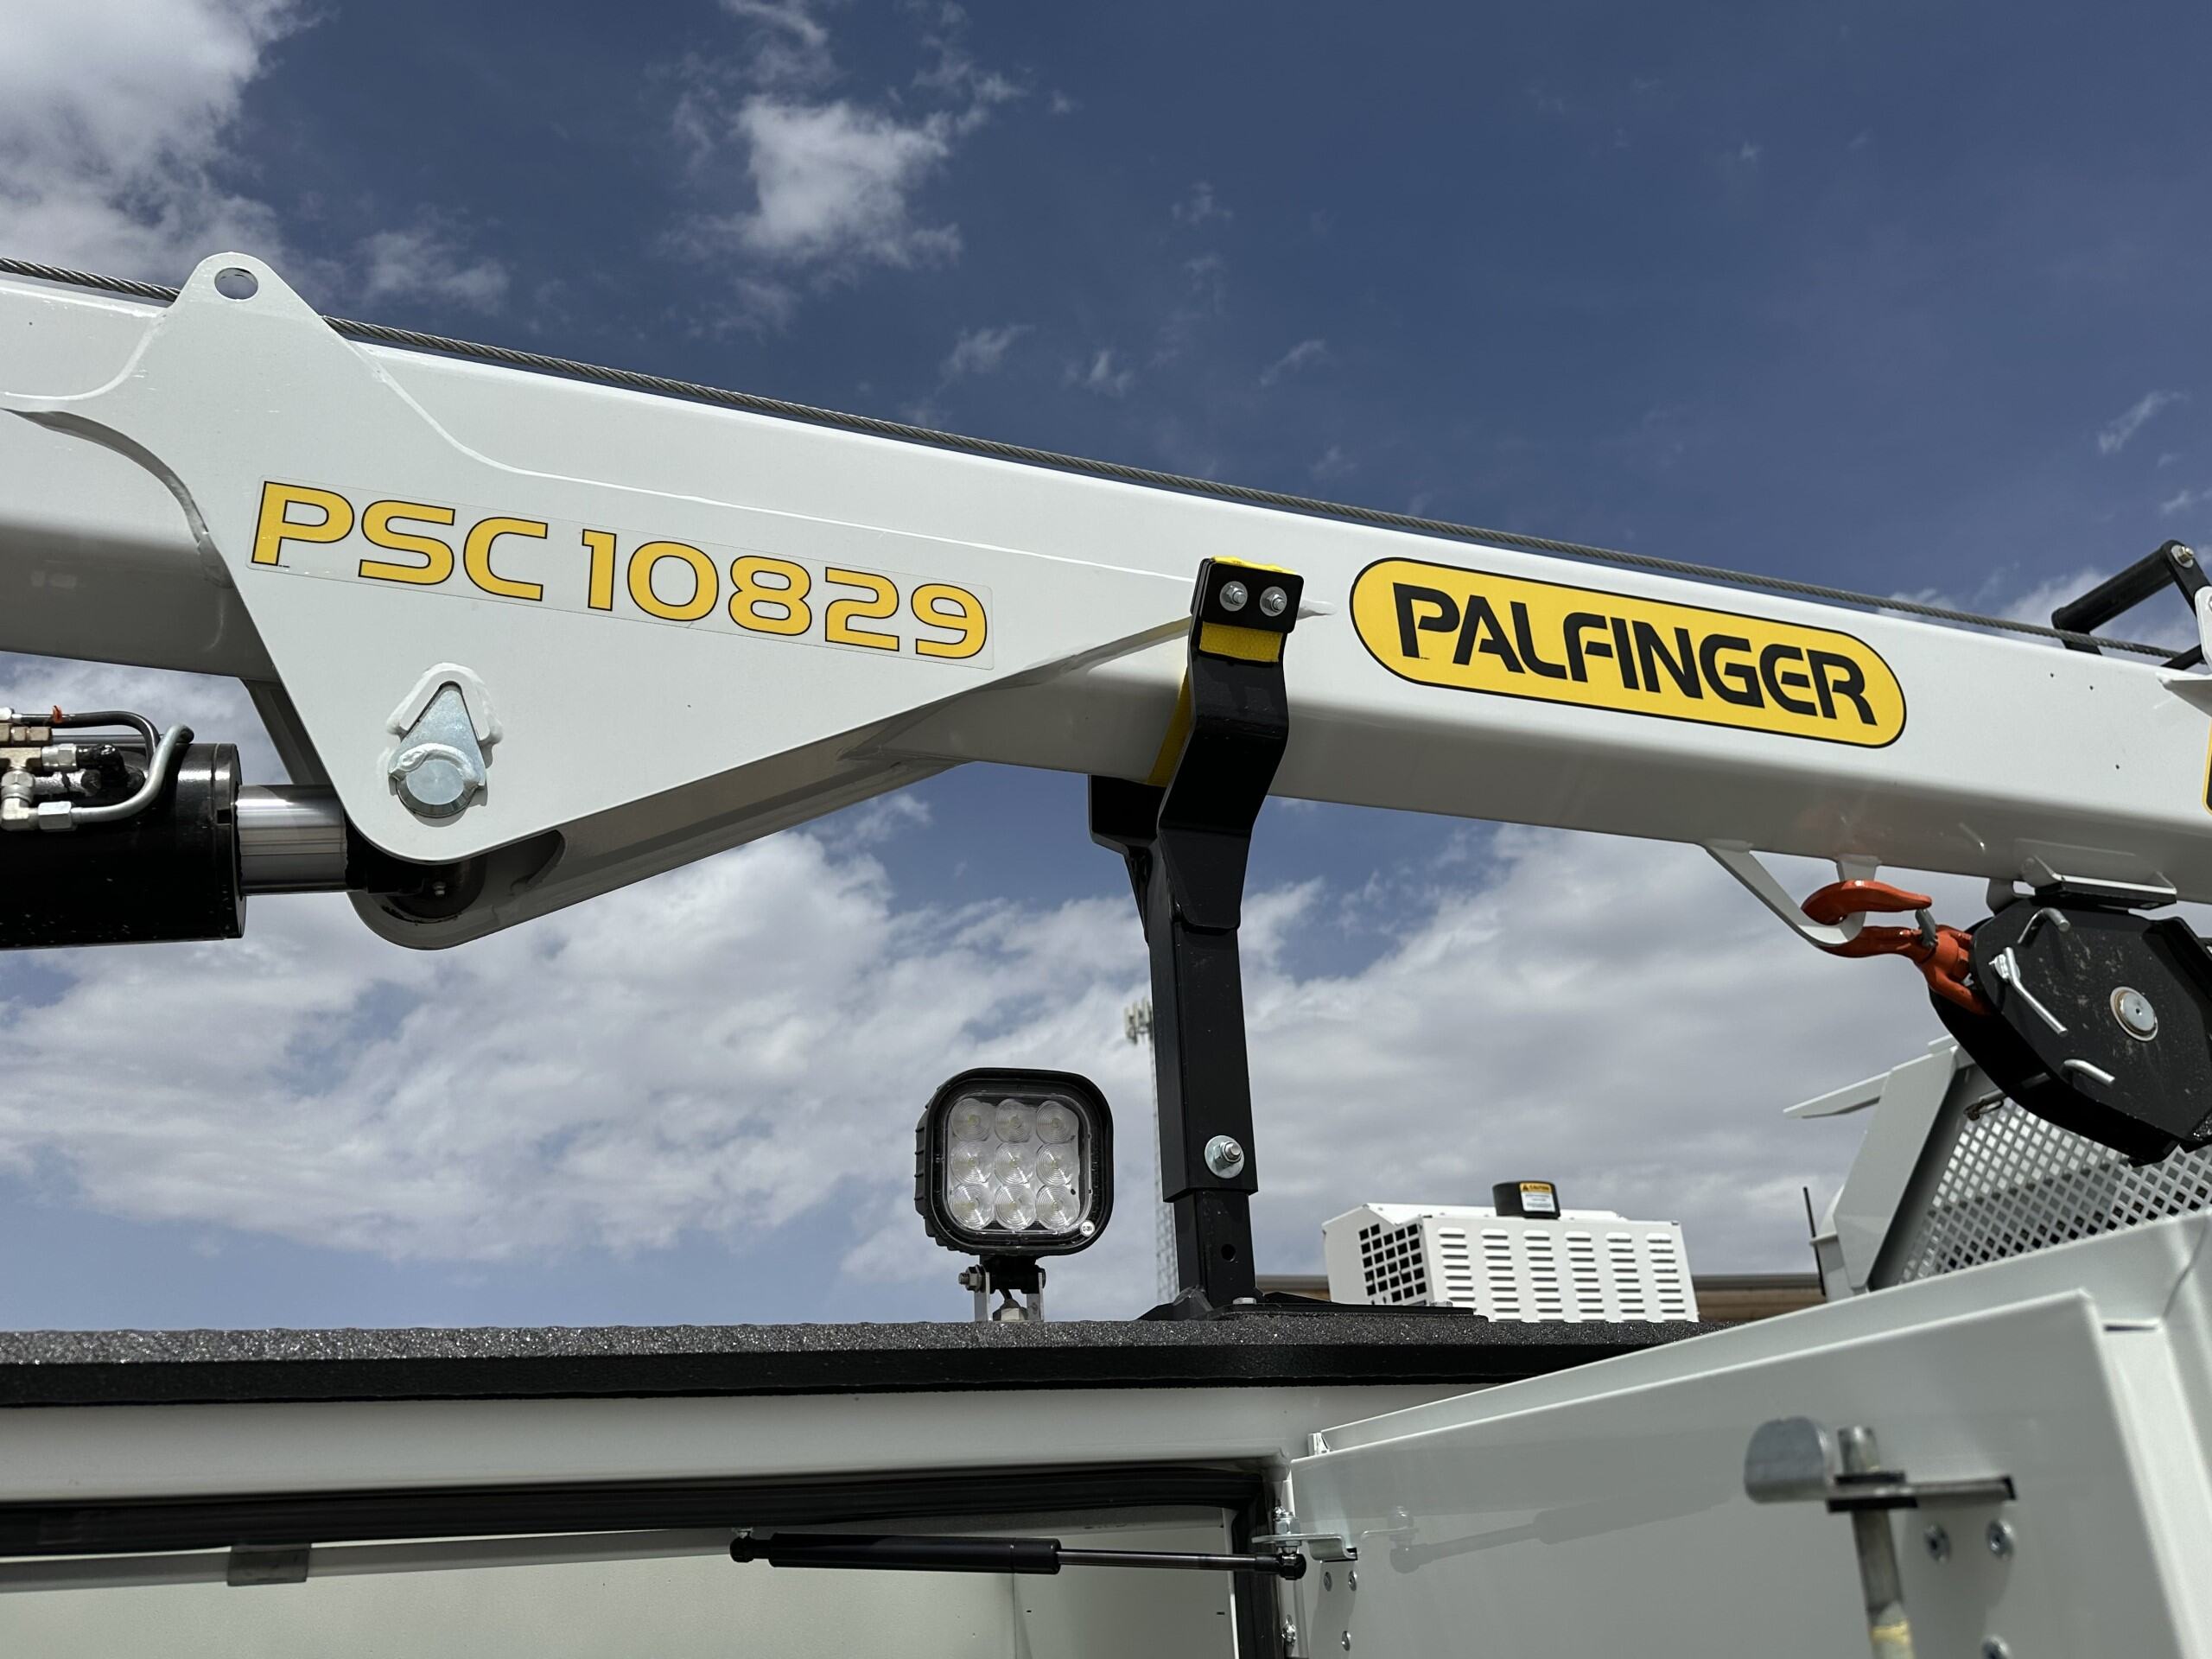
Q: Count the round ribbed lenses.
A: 9